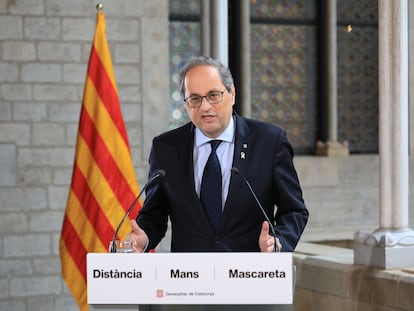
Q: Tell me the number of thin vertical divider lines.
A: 2